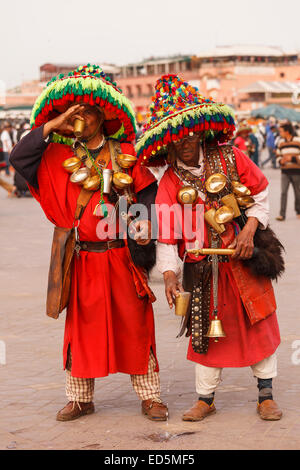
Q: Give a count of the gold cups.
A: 13